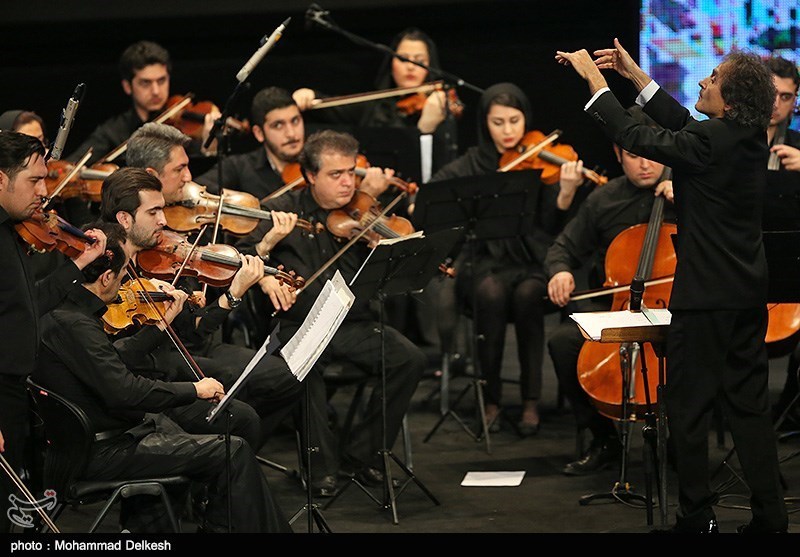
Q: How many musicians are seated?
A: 11